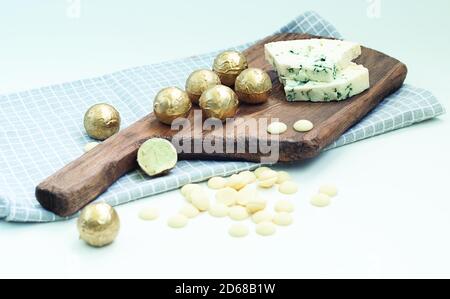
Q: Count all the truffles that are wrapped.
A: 7